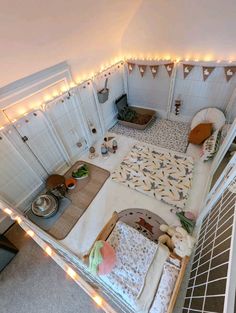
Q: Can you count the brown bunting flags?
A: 7